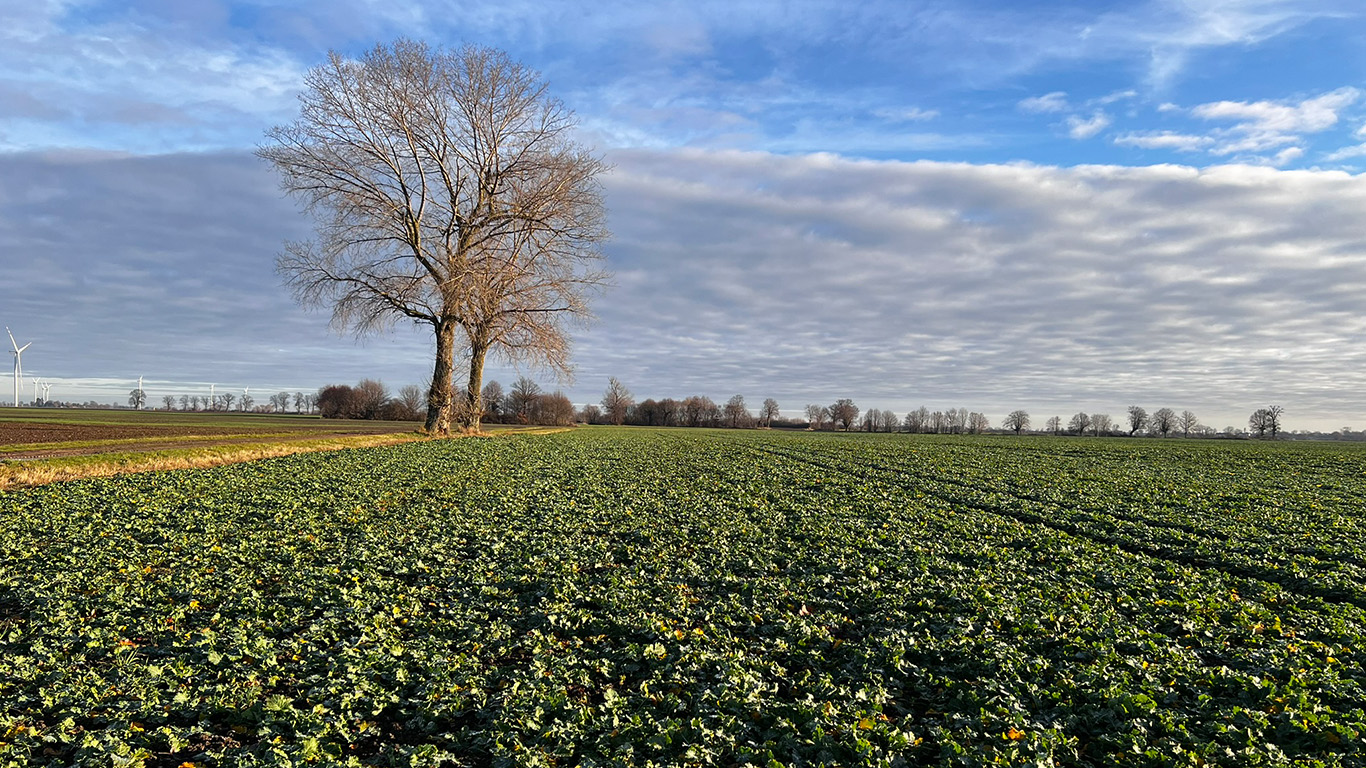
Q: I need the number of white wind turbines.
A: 7